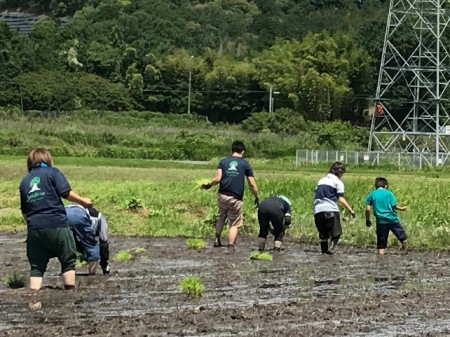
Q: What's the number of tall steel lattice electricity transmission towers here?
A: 1